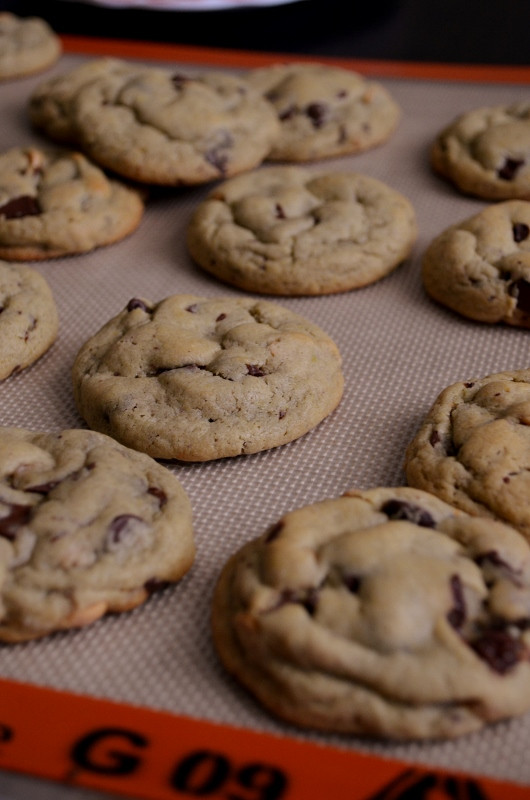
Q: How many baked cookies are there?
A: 13